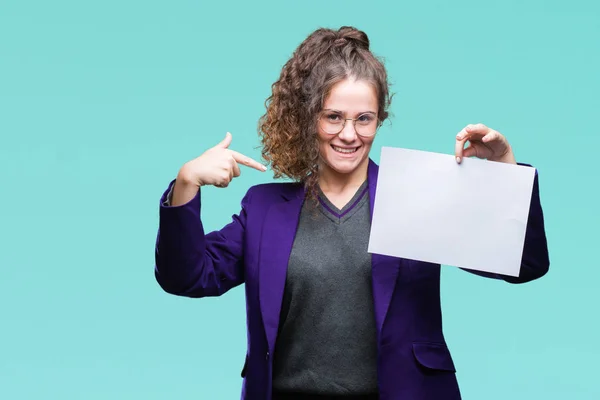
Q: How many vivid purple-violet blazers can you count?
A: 1